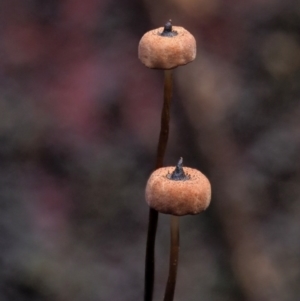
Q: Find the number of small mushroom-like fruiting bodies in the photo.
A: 2